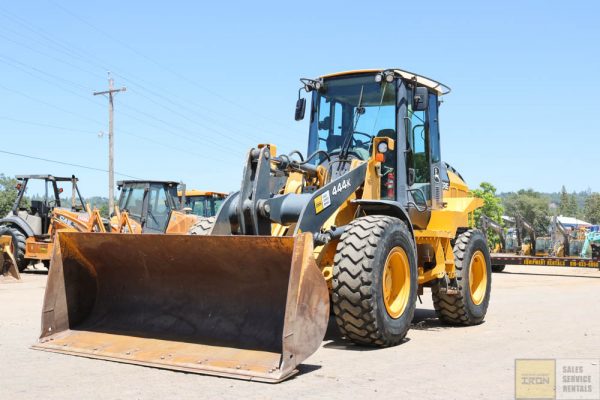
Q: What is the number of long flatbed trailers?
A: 1